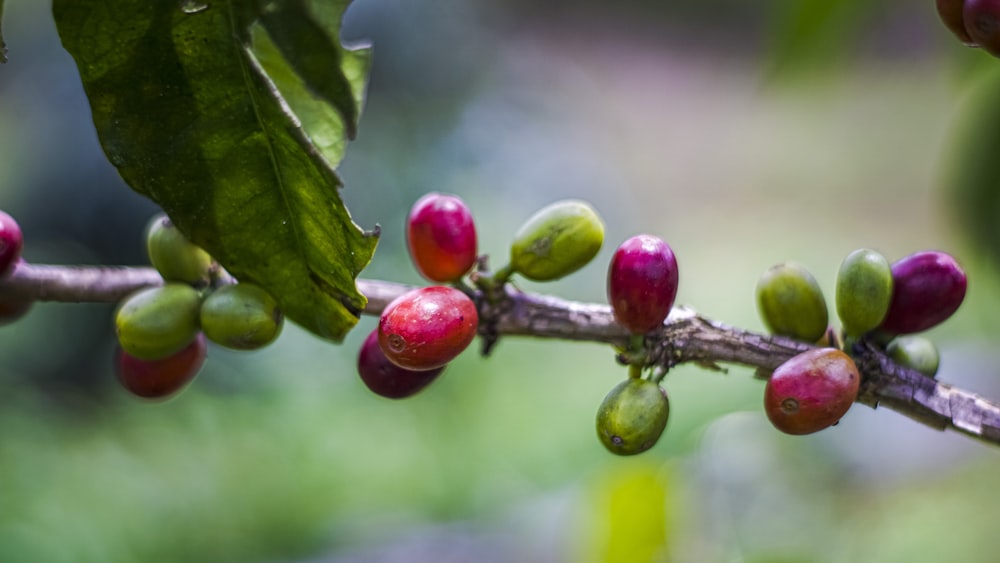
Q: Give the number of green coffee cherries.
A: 8